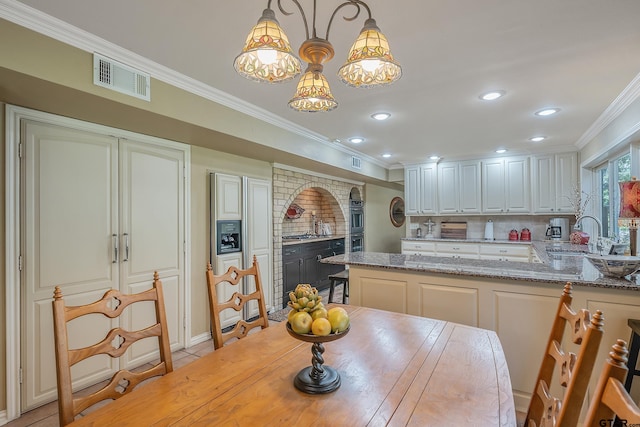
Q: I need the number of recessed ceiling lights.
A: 8